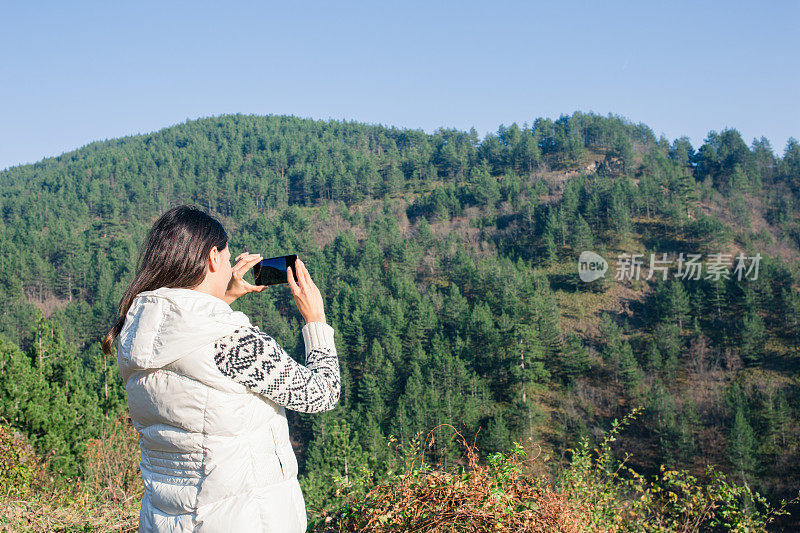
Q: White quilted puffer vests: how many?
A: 1